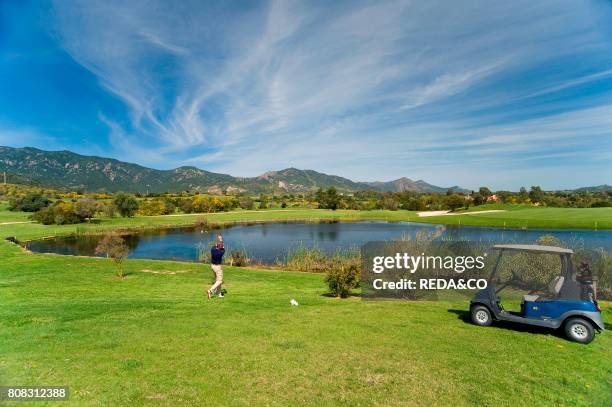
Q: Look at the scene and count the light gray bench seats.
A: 1